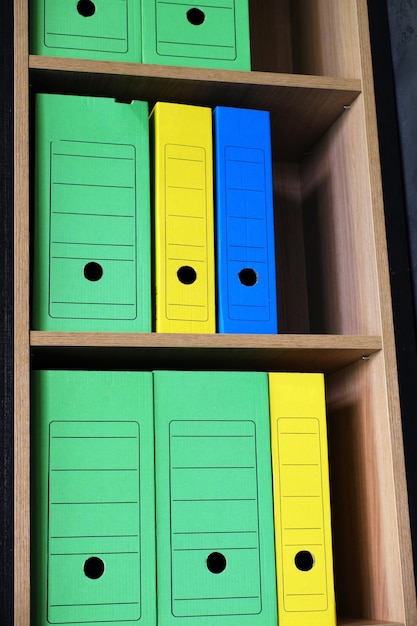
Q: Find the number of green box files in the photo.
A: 5